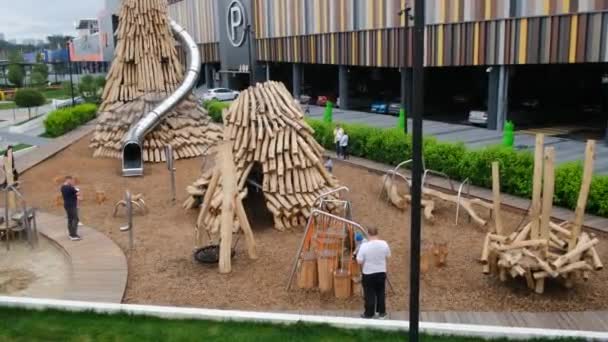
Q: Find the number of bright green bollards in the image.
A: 3